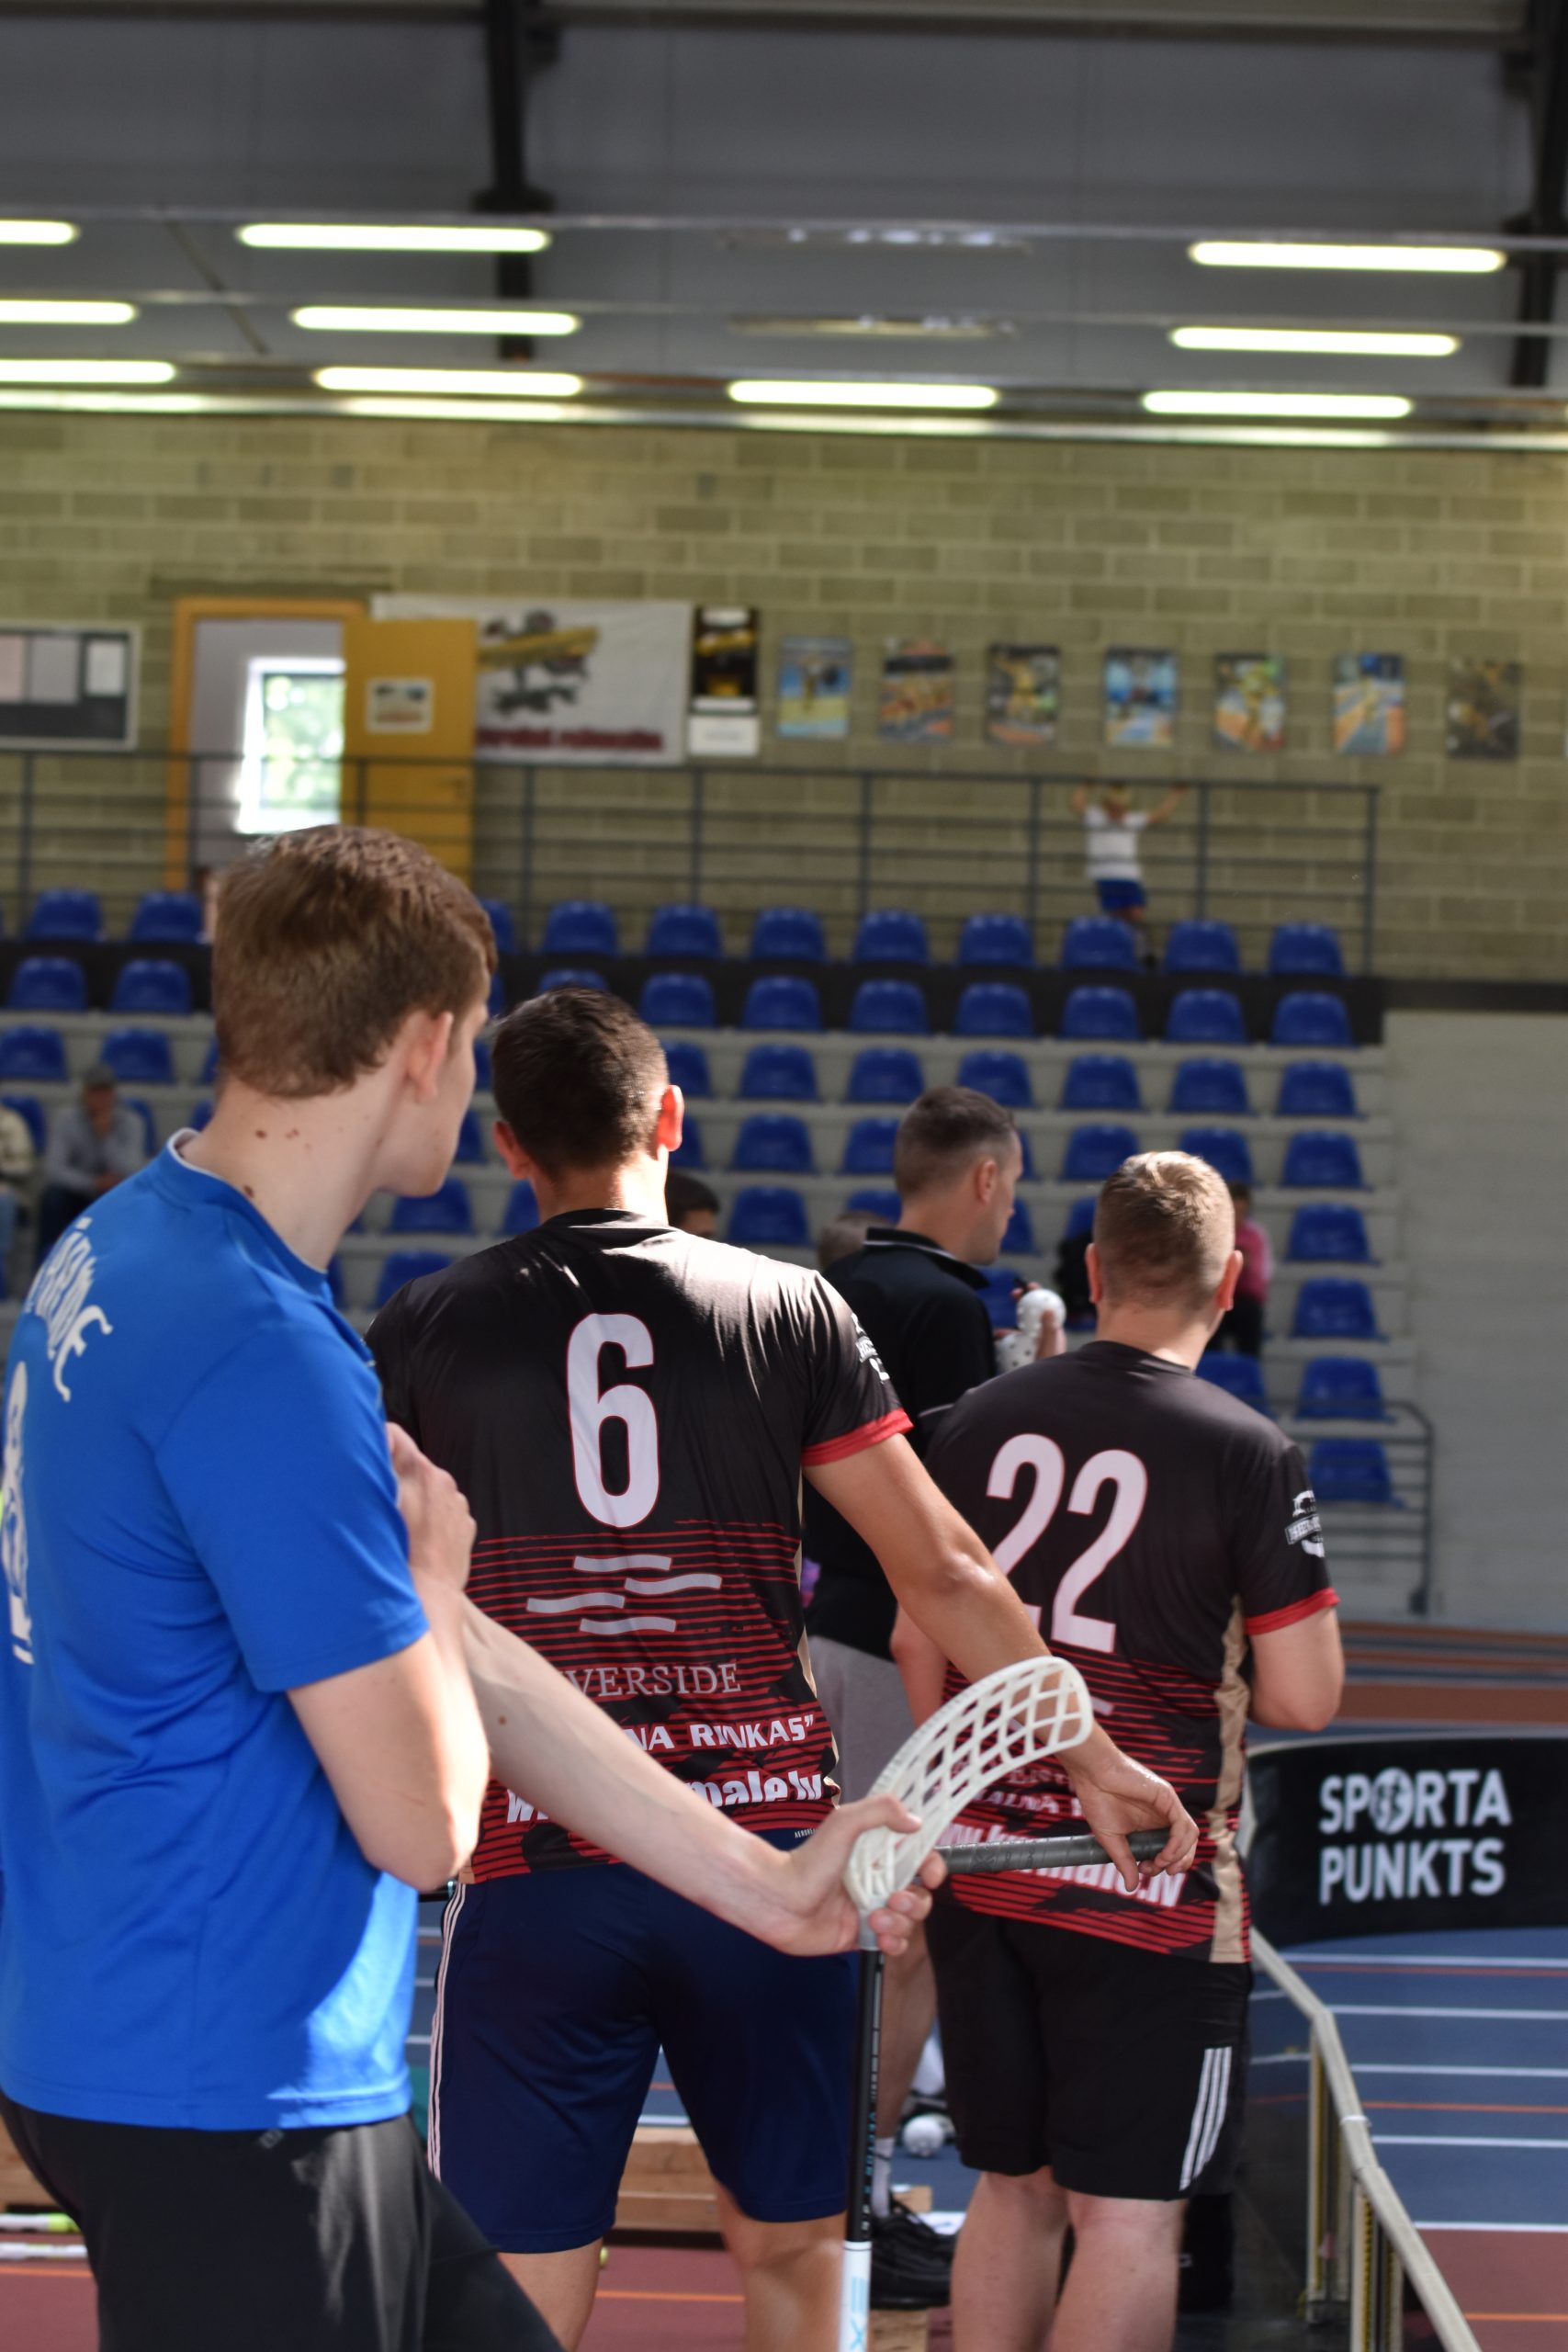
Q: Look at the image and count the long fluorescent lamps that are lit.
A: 10